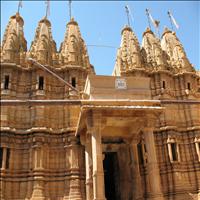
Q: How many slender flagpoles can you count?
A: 6